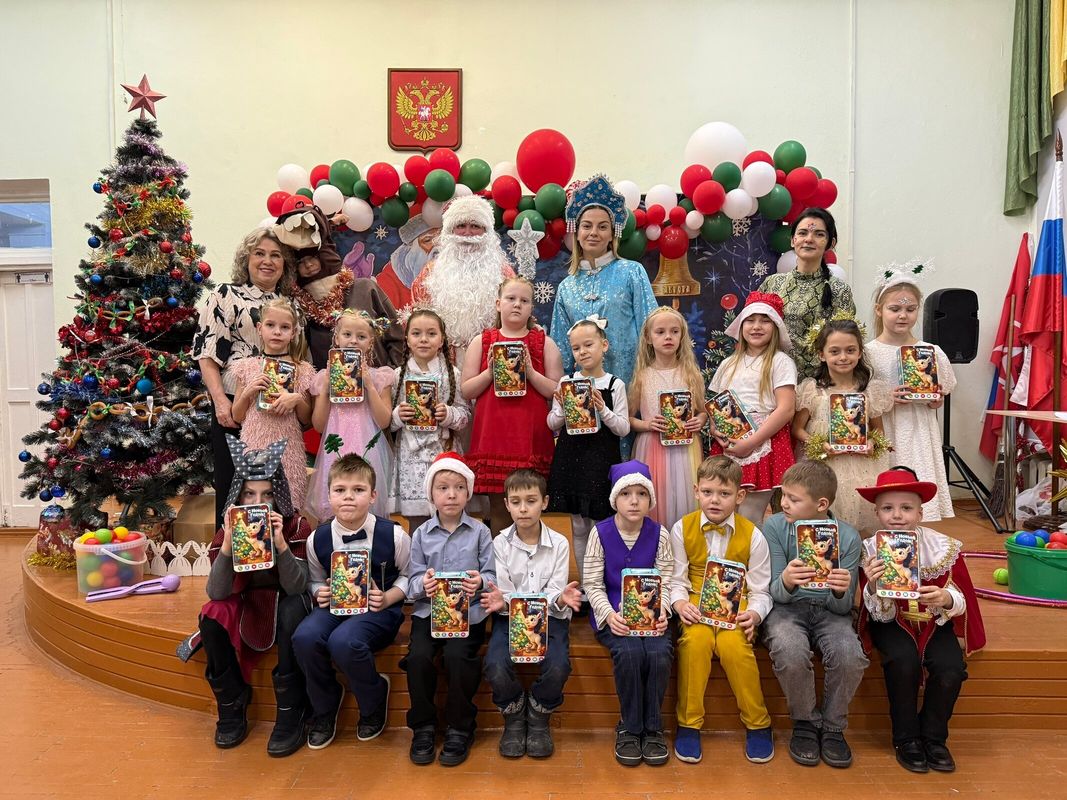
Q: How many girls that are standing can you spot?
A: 9